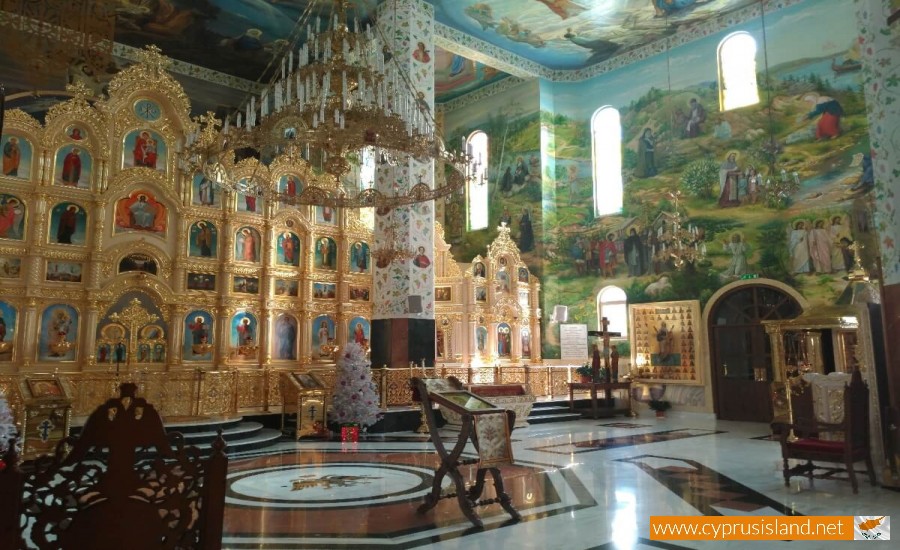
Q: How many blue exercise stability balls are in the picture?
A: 0